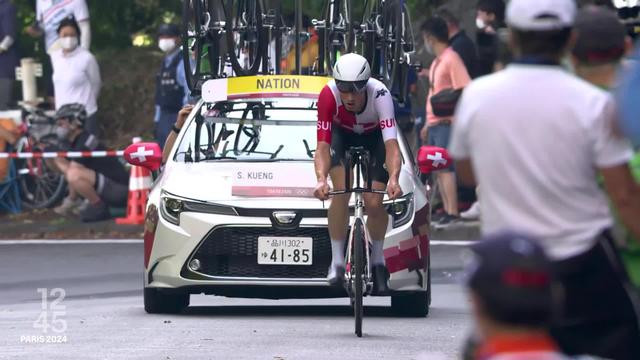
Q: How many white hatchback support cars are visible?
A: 1